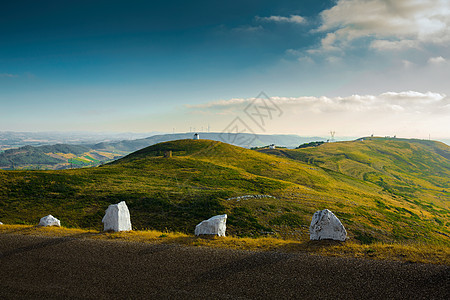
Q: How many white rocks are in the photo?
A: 4